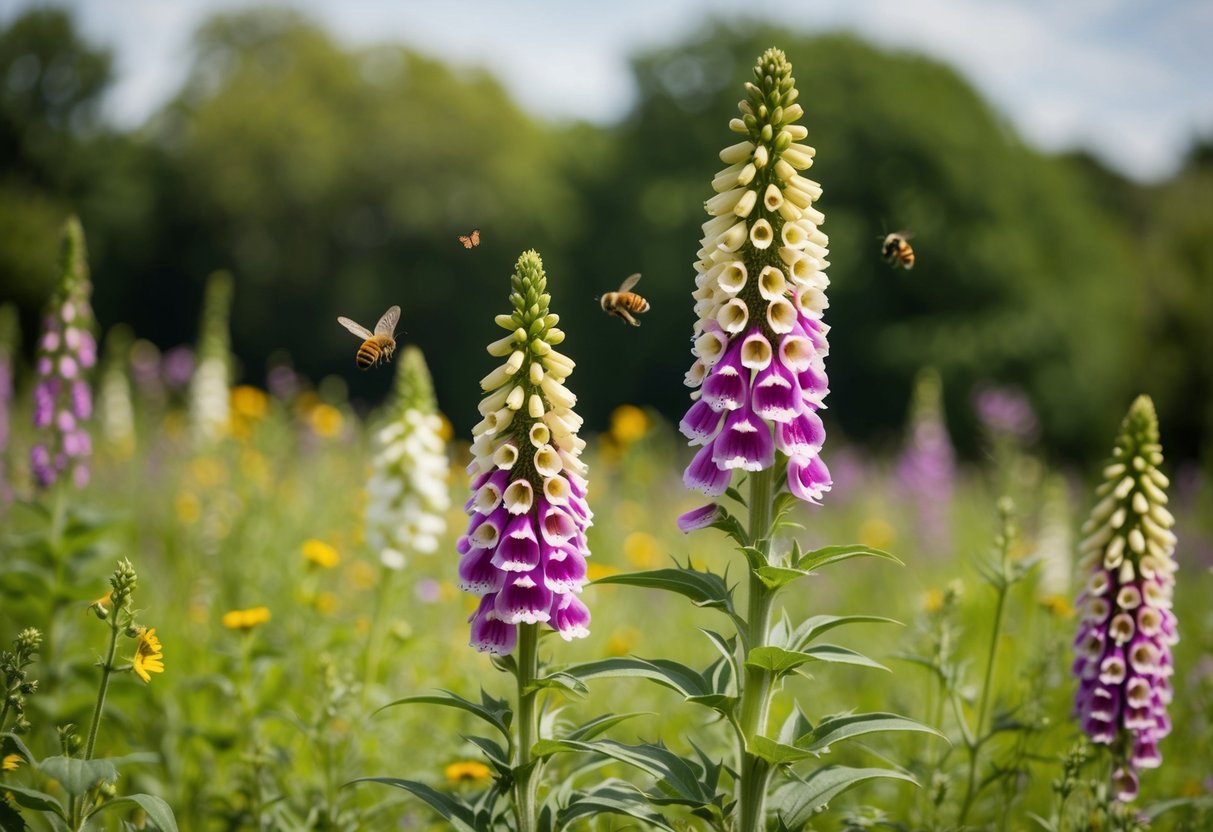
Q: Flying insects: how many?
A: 4